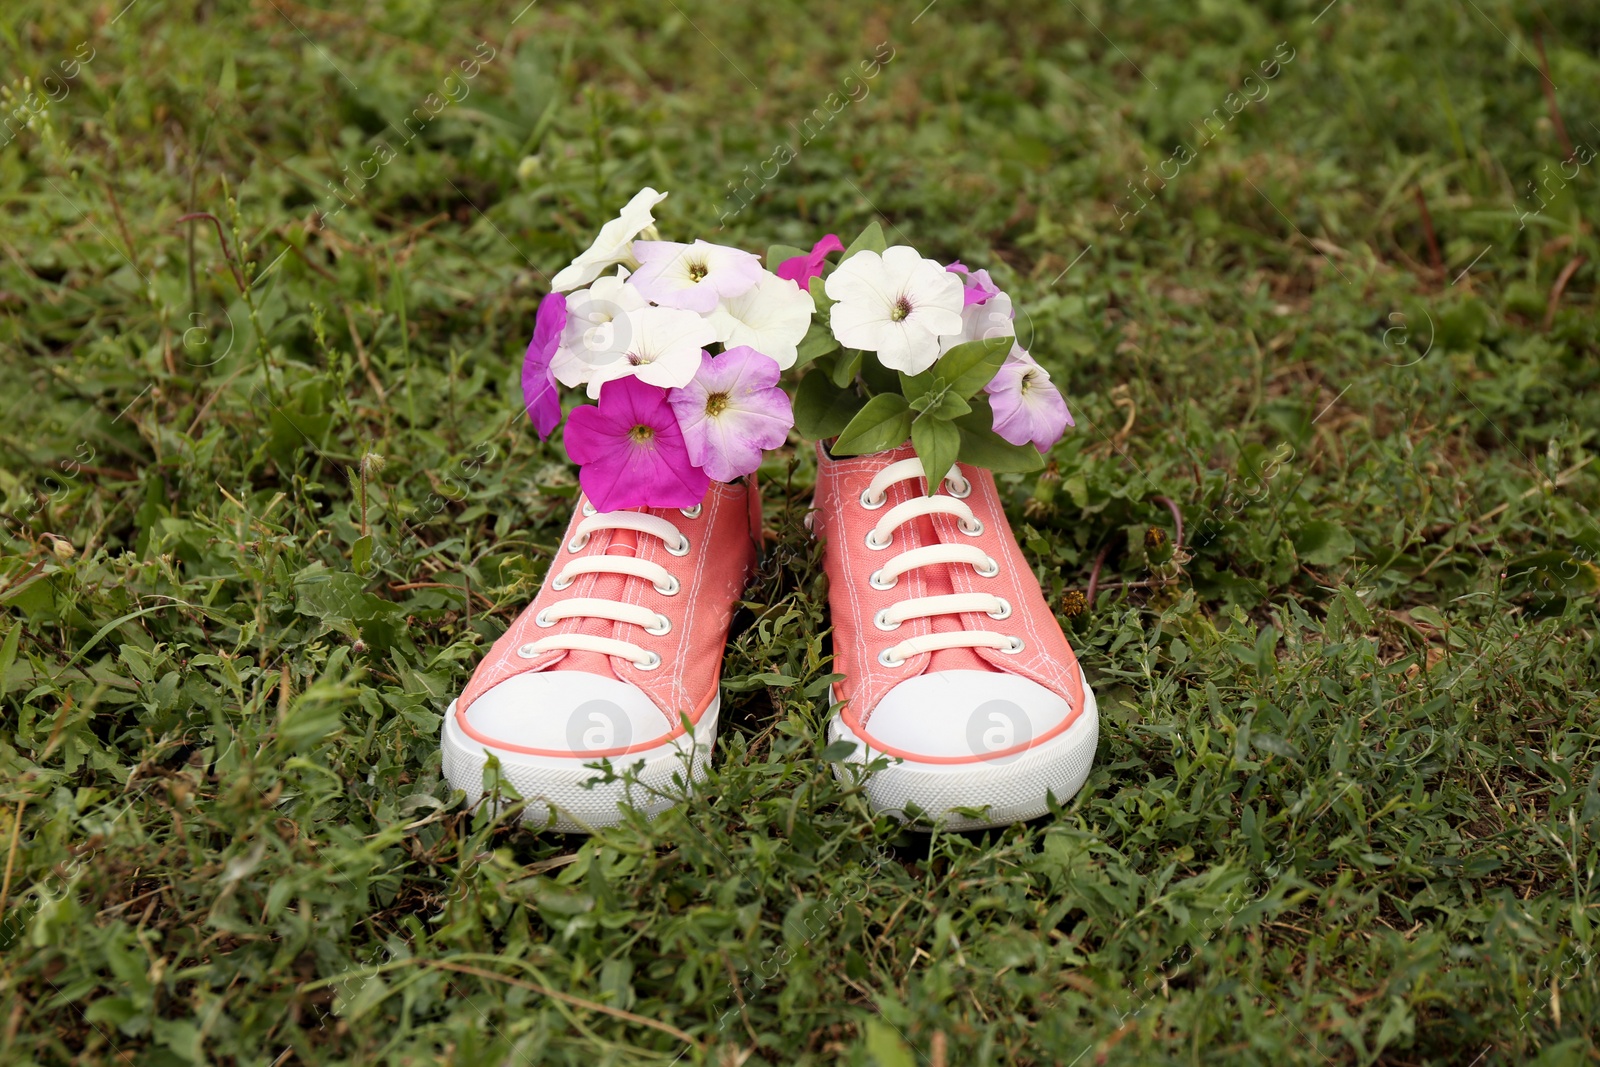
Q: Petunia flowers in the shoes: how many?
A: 13